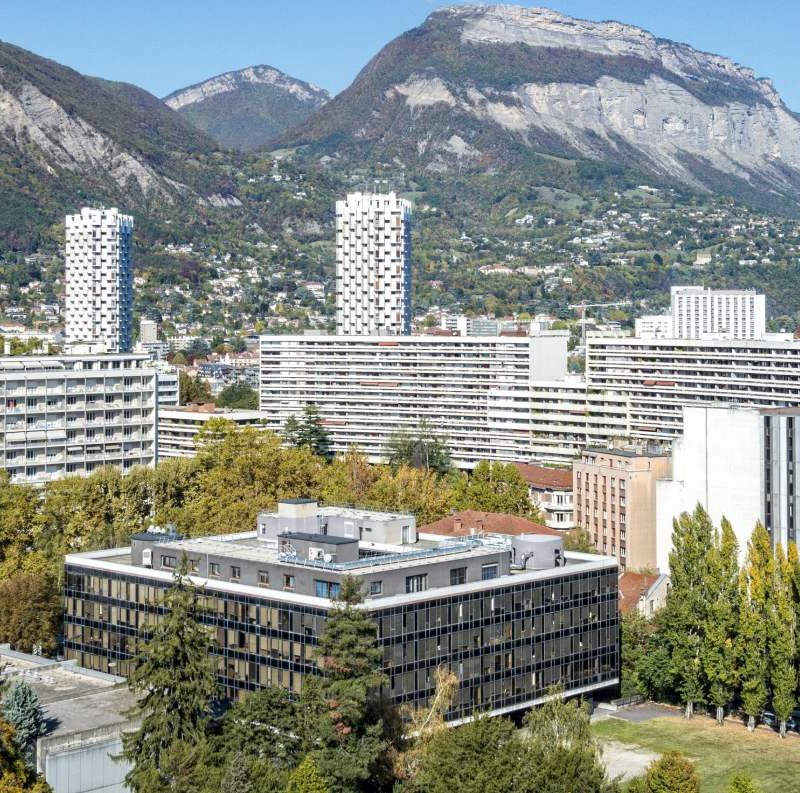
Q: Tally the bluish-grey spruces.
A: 1